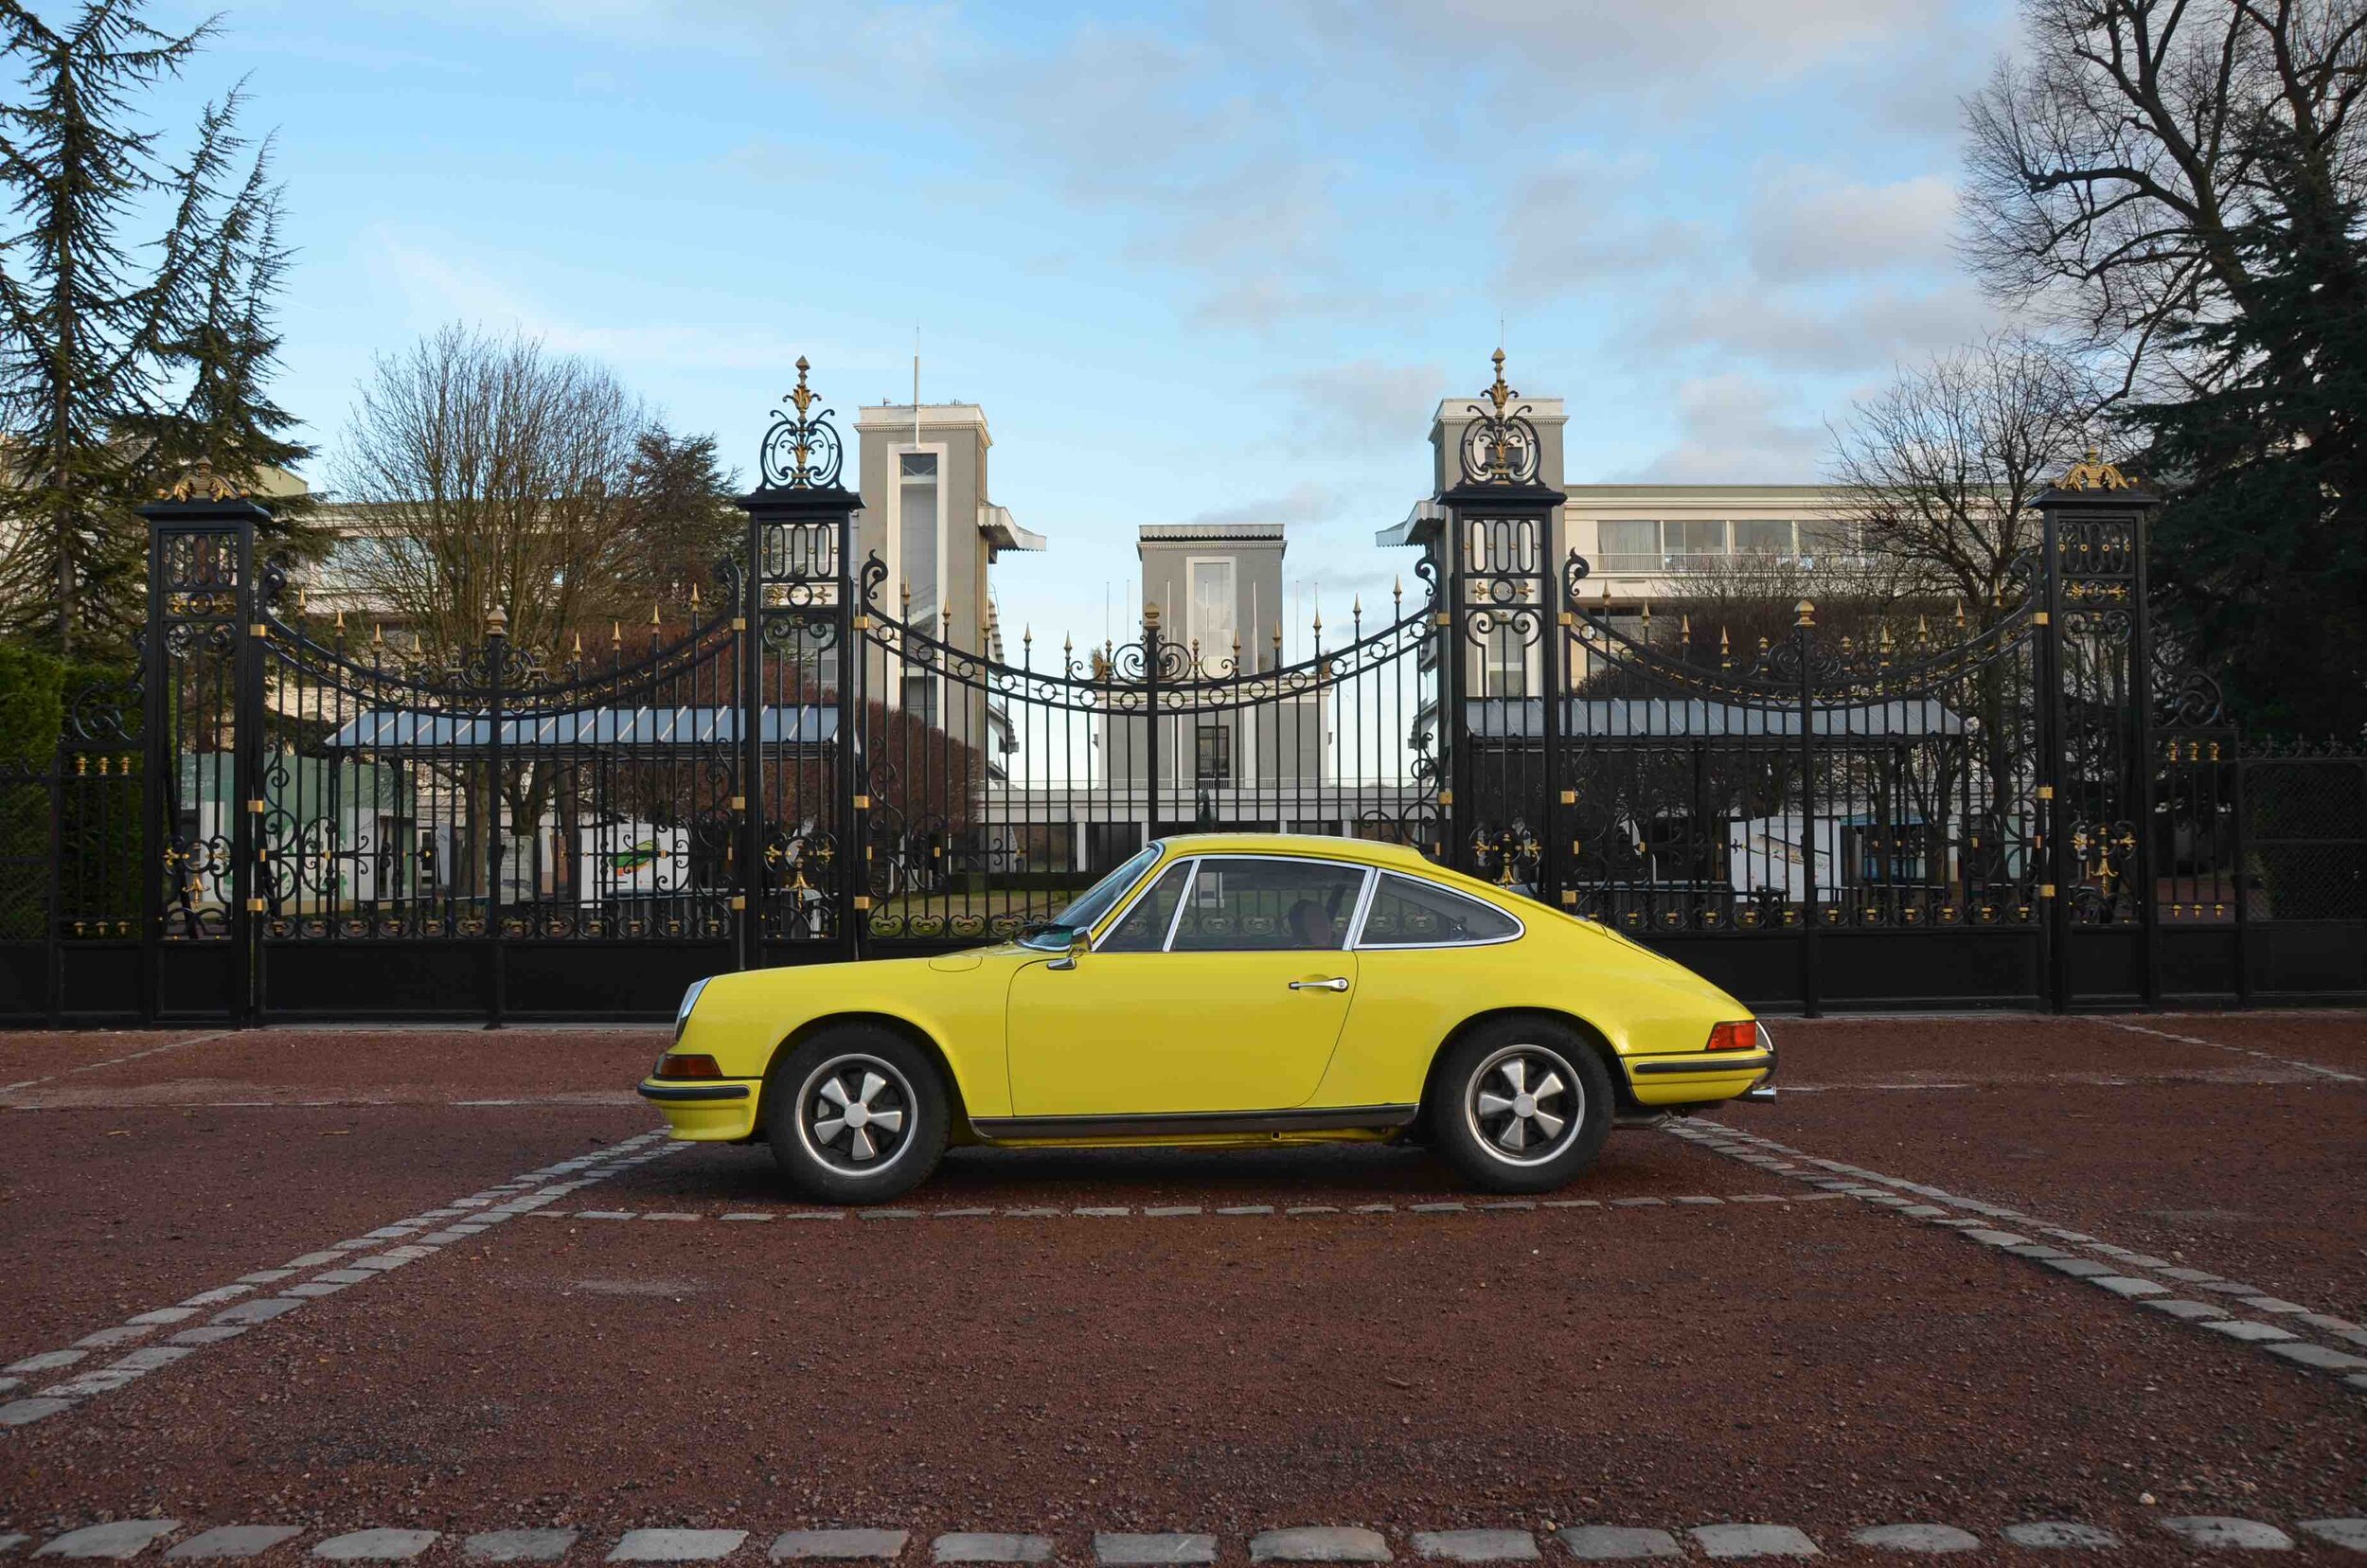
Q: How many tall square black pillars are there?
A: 4